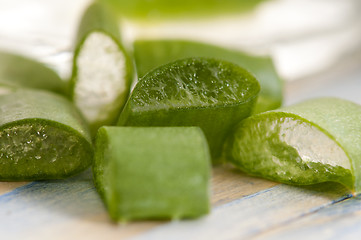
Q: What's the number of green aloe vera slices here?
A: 7